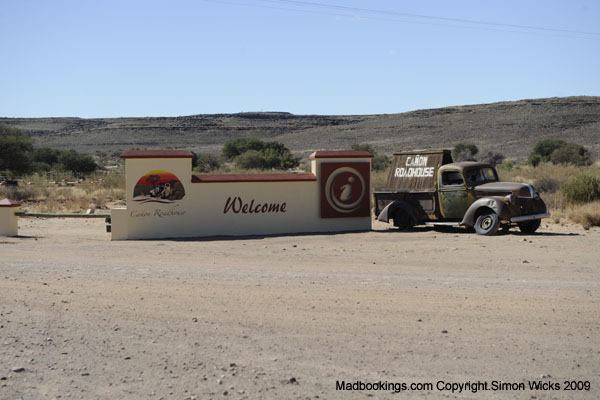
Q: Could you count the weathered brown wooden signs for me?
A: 1